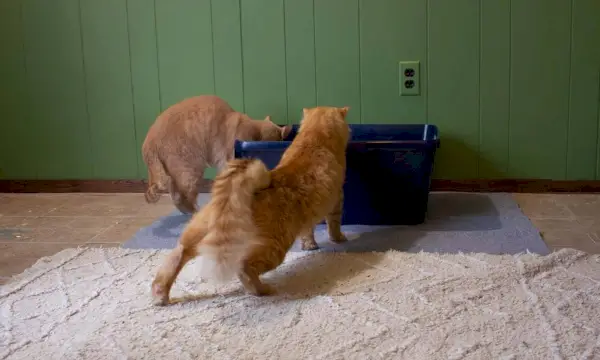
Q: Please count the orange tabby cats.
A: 2